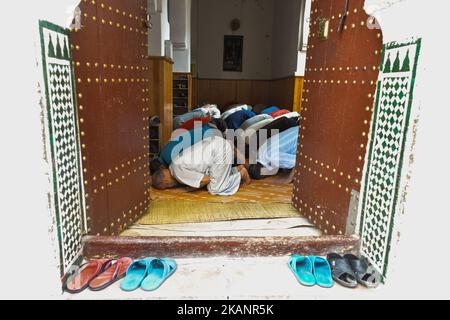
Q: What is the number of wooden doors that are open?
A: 2